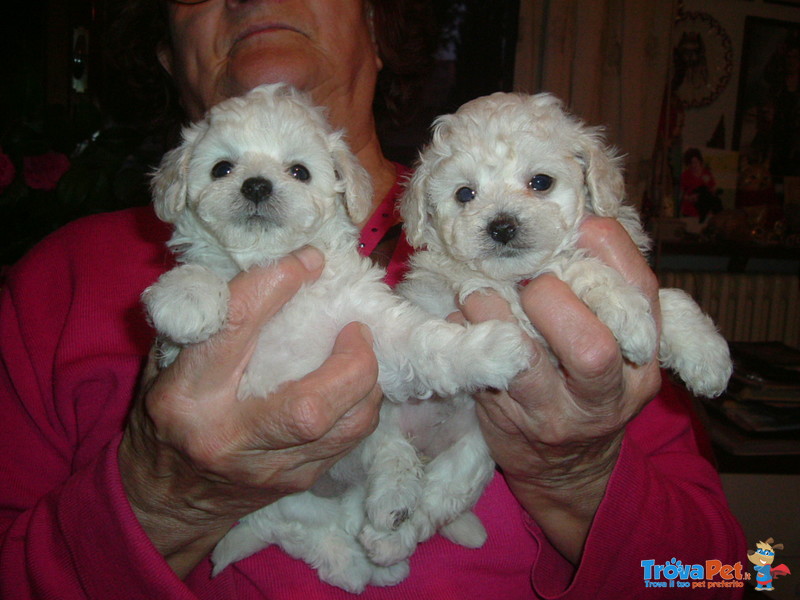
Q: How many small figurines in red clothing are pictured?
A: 1